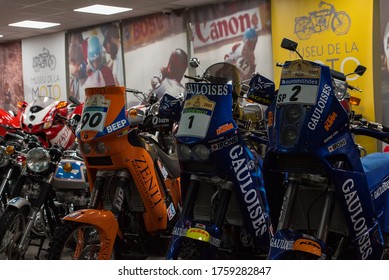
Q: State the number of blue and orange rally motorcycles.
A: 3